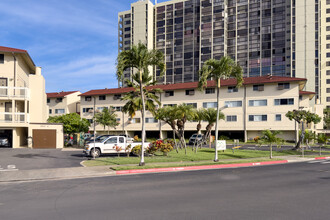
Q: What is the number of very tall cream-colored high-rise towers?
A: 1